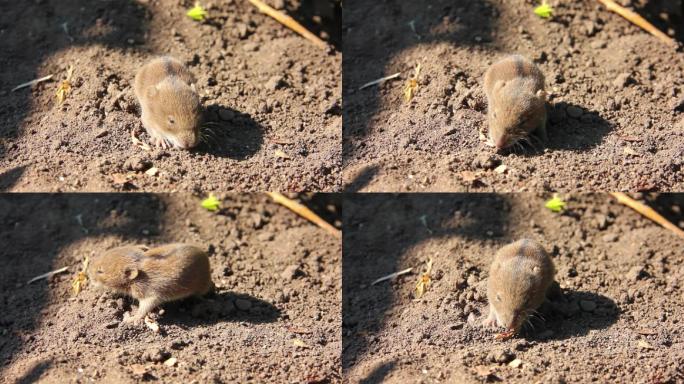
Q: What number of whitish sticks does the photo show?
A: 4